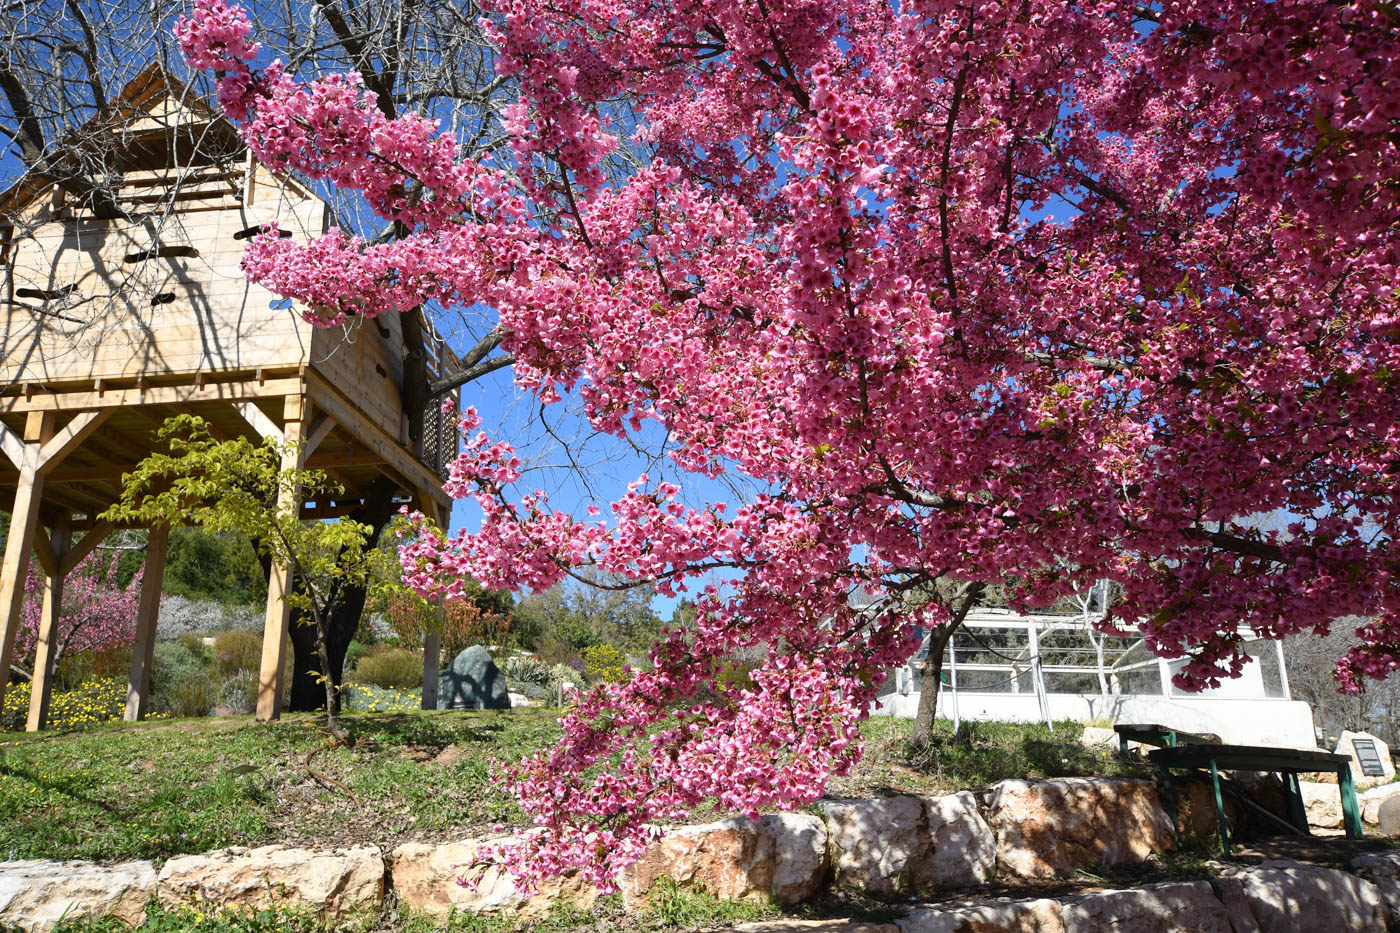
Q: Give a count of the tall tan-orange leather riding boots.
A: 0